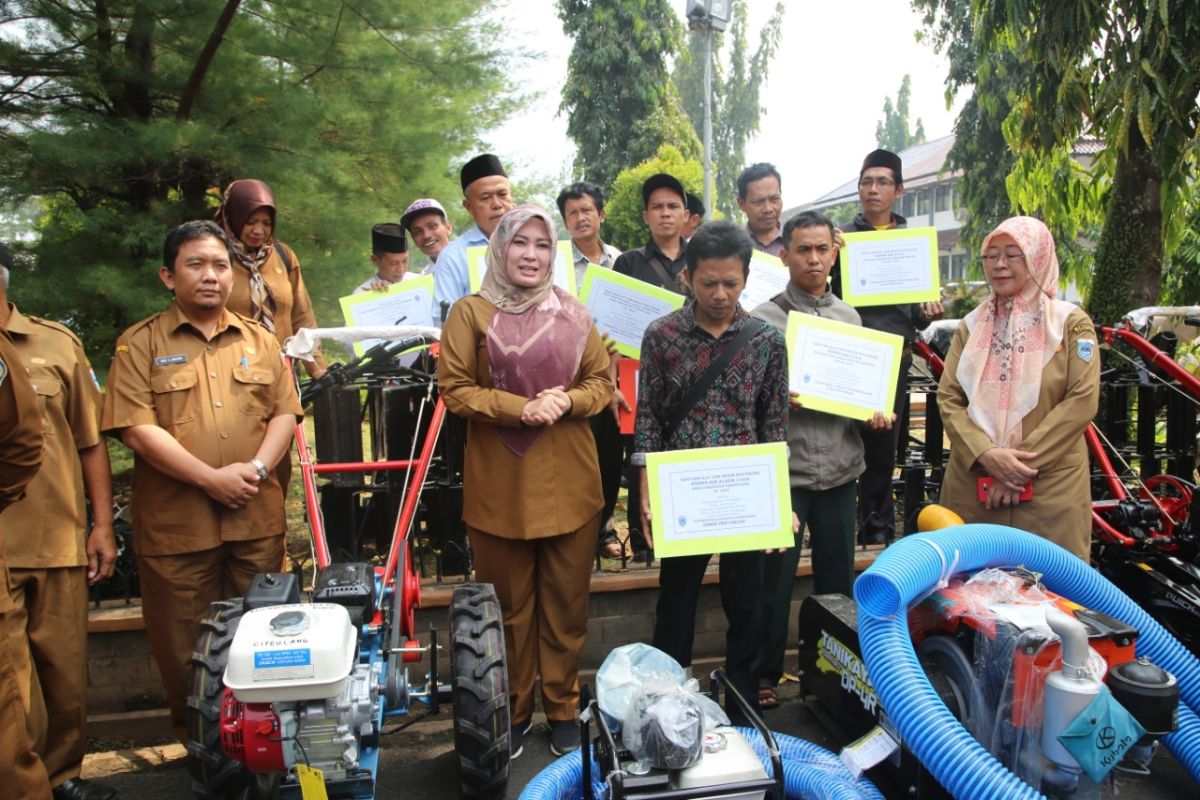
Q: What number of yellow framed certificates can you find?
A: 7